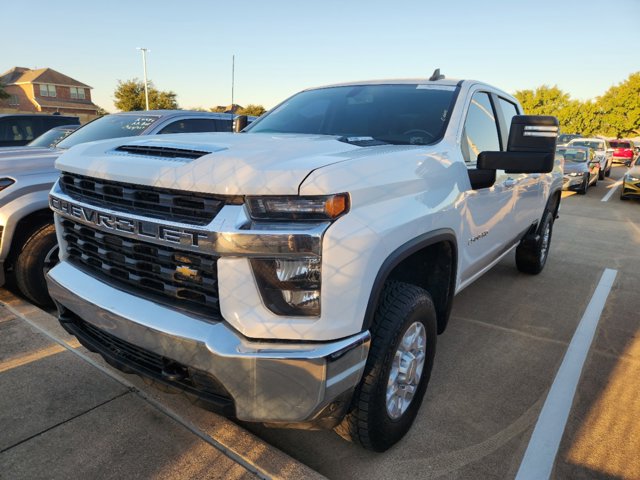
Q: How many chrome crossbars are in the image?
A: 1